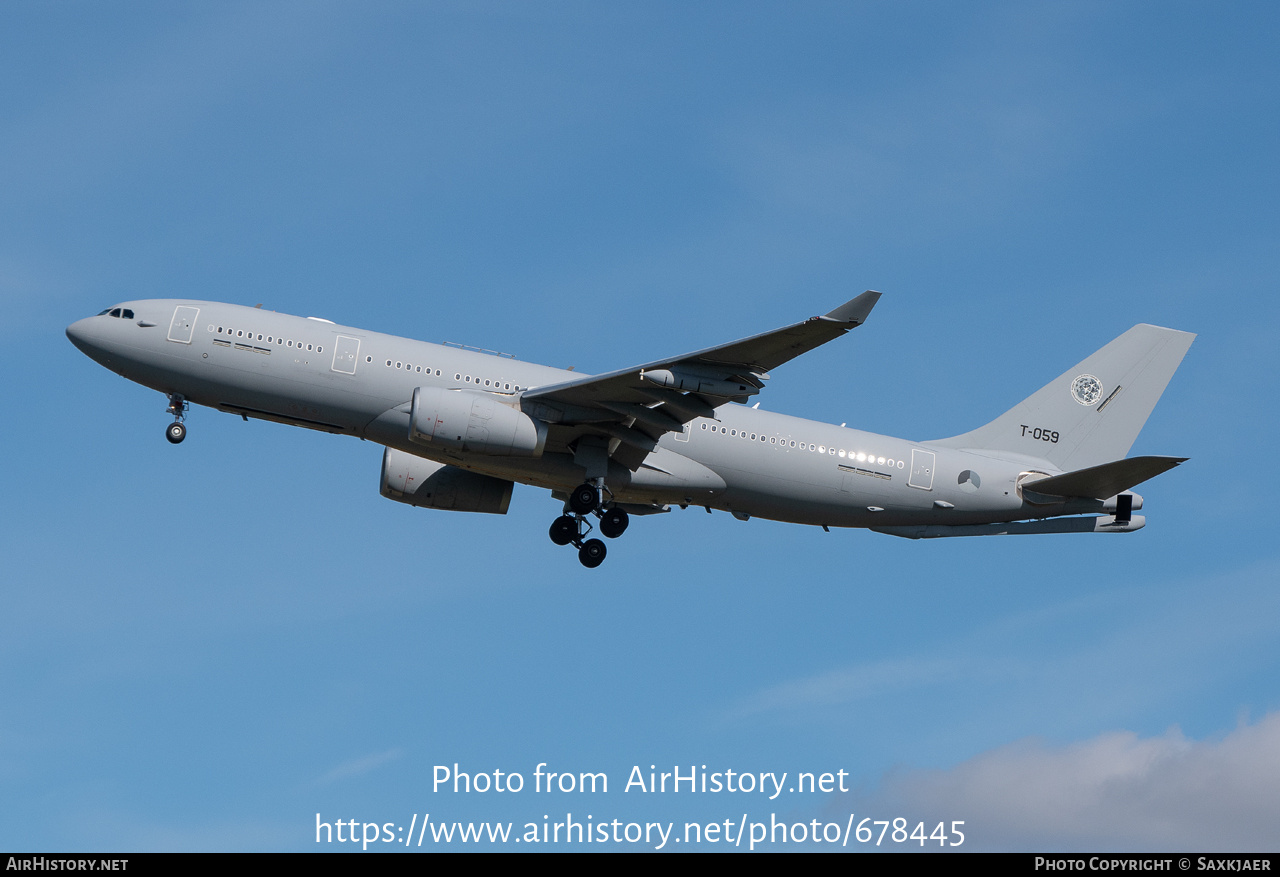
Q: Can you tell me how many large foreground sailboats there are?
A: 0